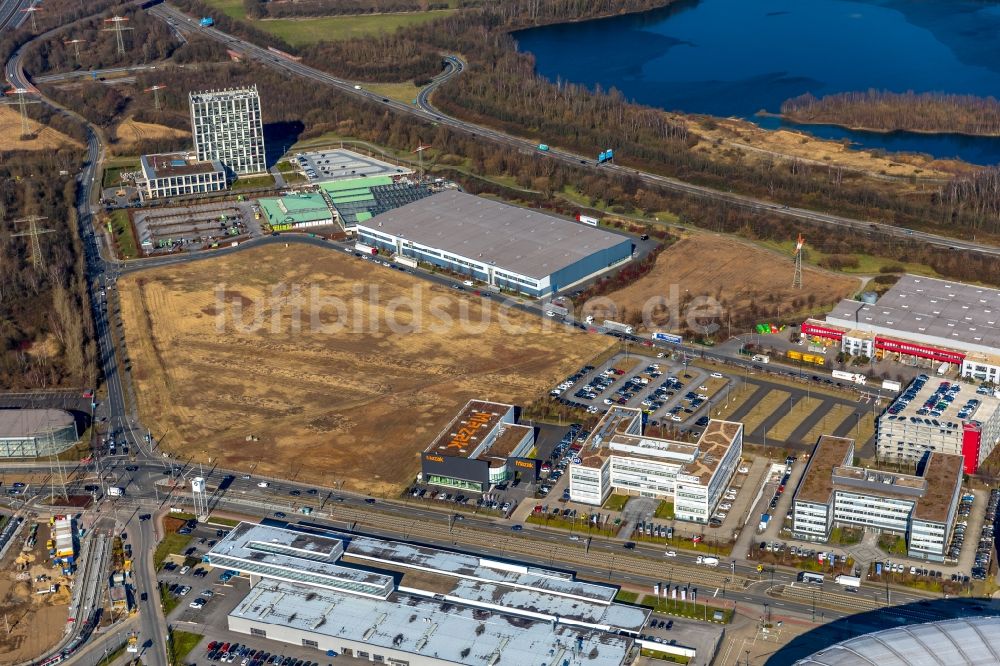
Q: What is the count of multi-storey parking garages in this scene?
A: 1